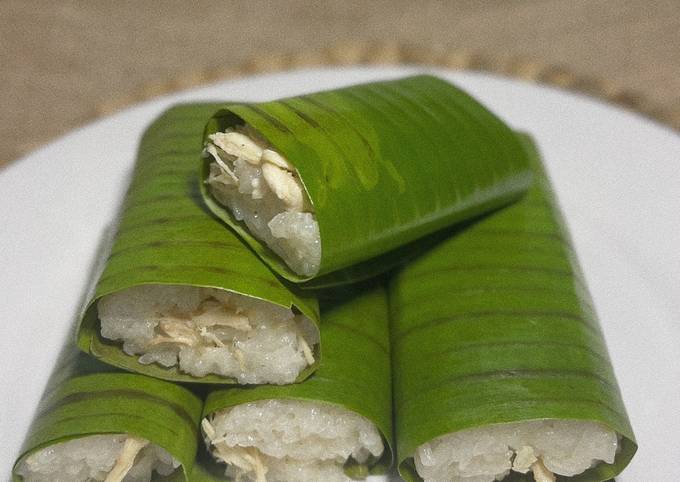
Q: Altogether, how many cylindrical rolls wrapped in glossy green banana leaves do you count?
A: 5